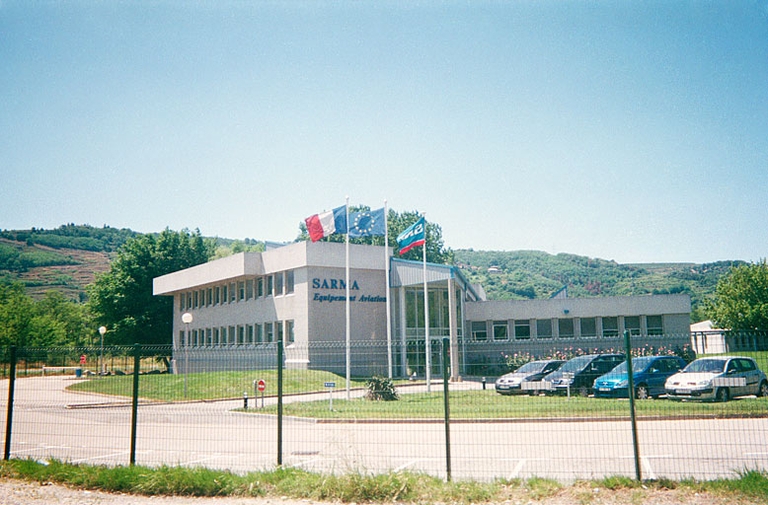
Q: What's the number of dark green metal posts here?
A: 5